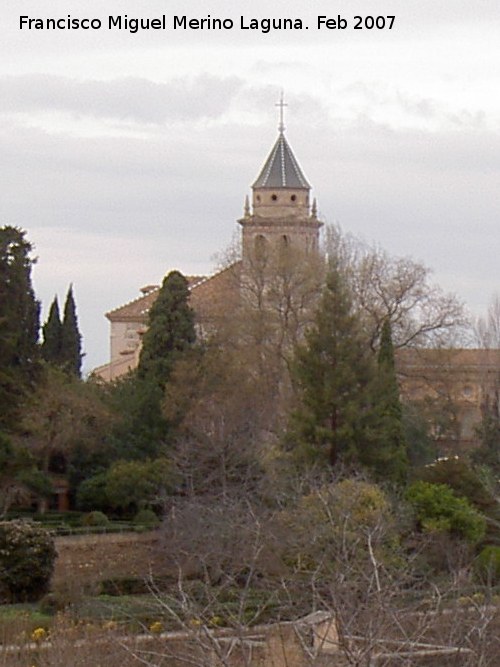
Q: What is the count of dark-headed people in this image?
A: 0